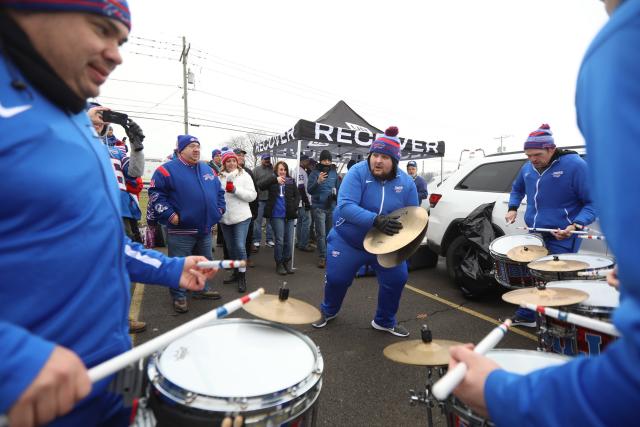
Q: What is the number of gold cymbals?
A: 7